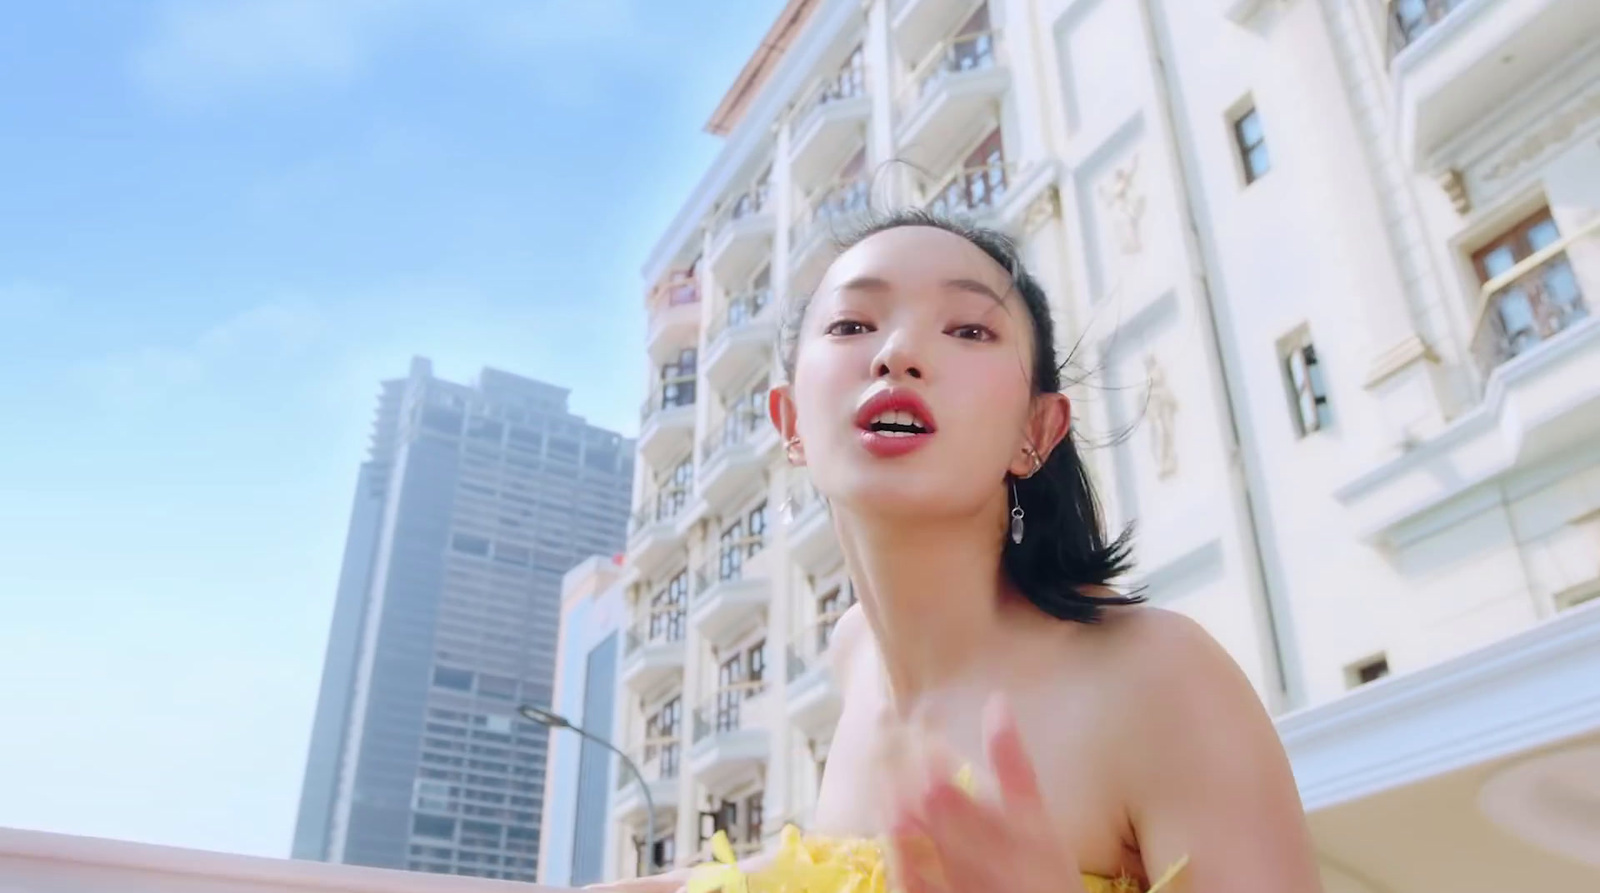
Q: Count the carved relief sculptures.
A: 2